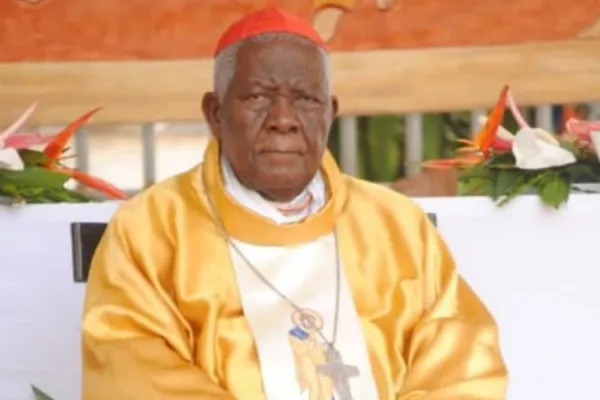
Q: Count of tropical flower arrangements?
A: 2